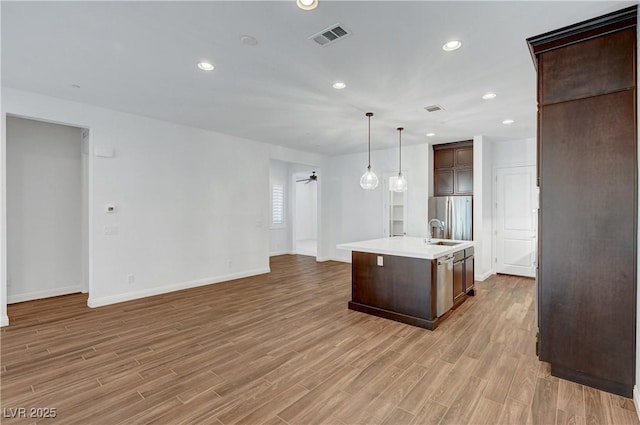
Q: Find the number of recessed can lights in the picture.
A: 7